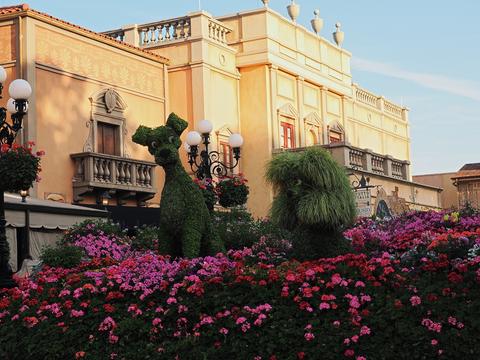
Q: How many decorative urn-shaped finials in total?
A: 4